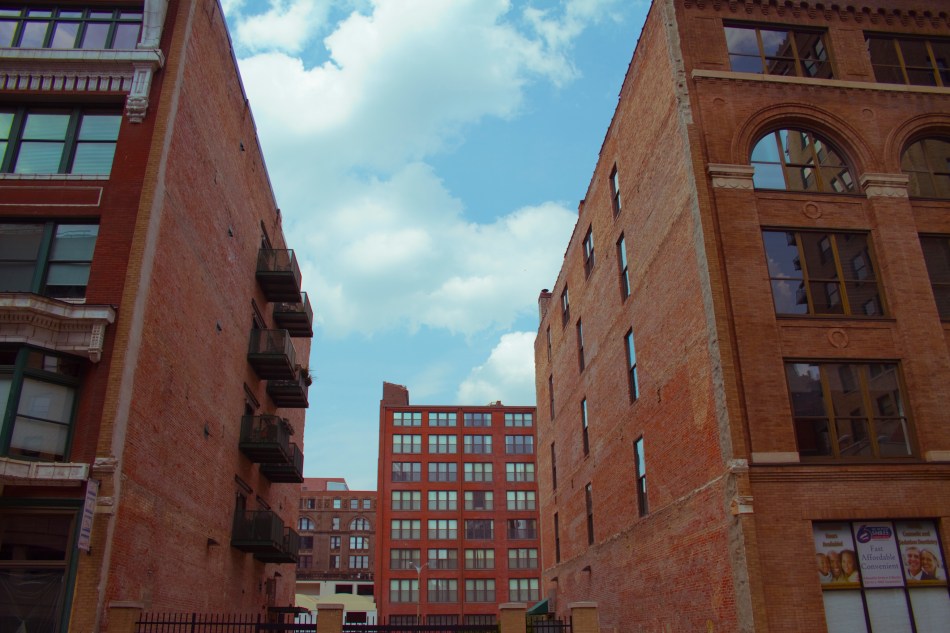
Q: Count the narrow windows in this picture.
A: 13